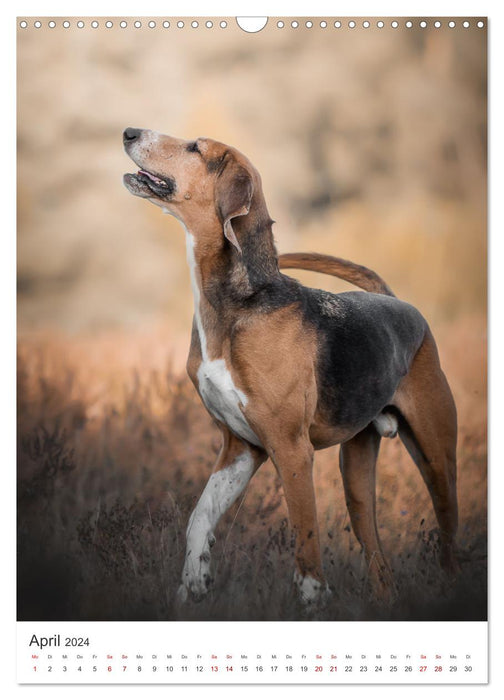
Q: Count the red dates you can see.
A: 9